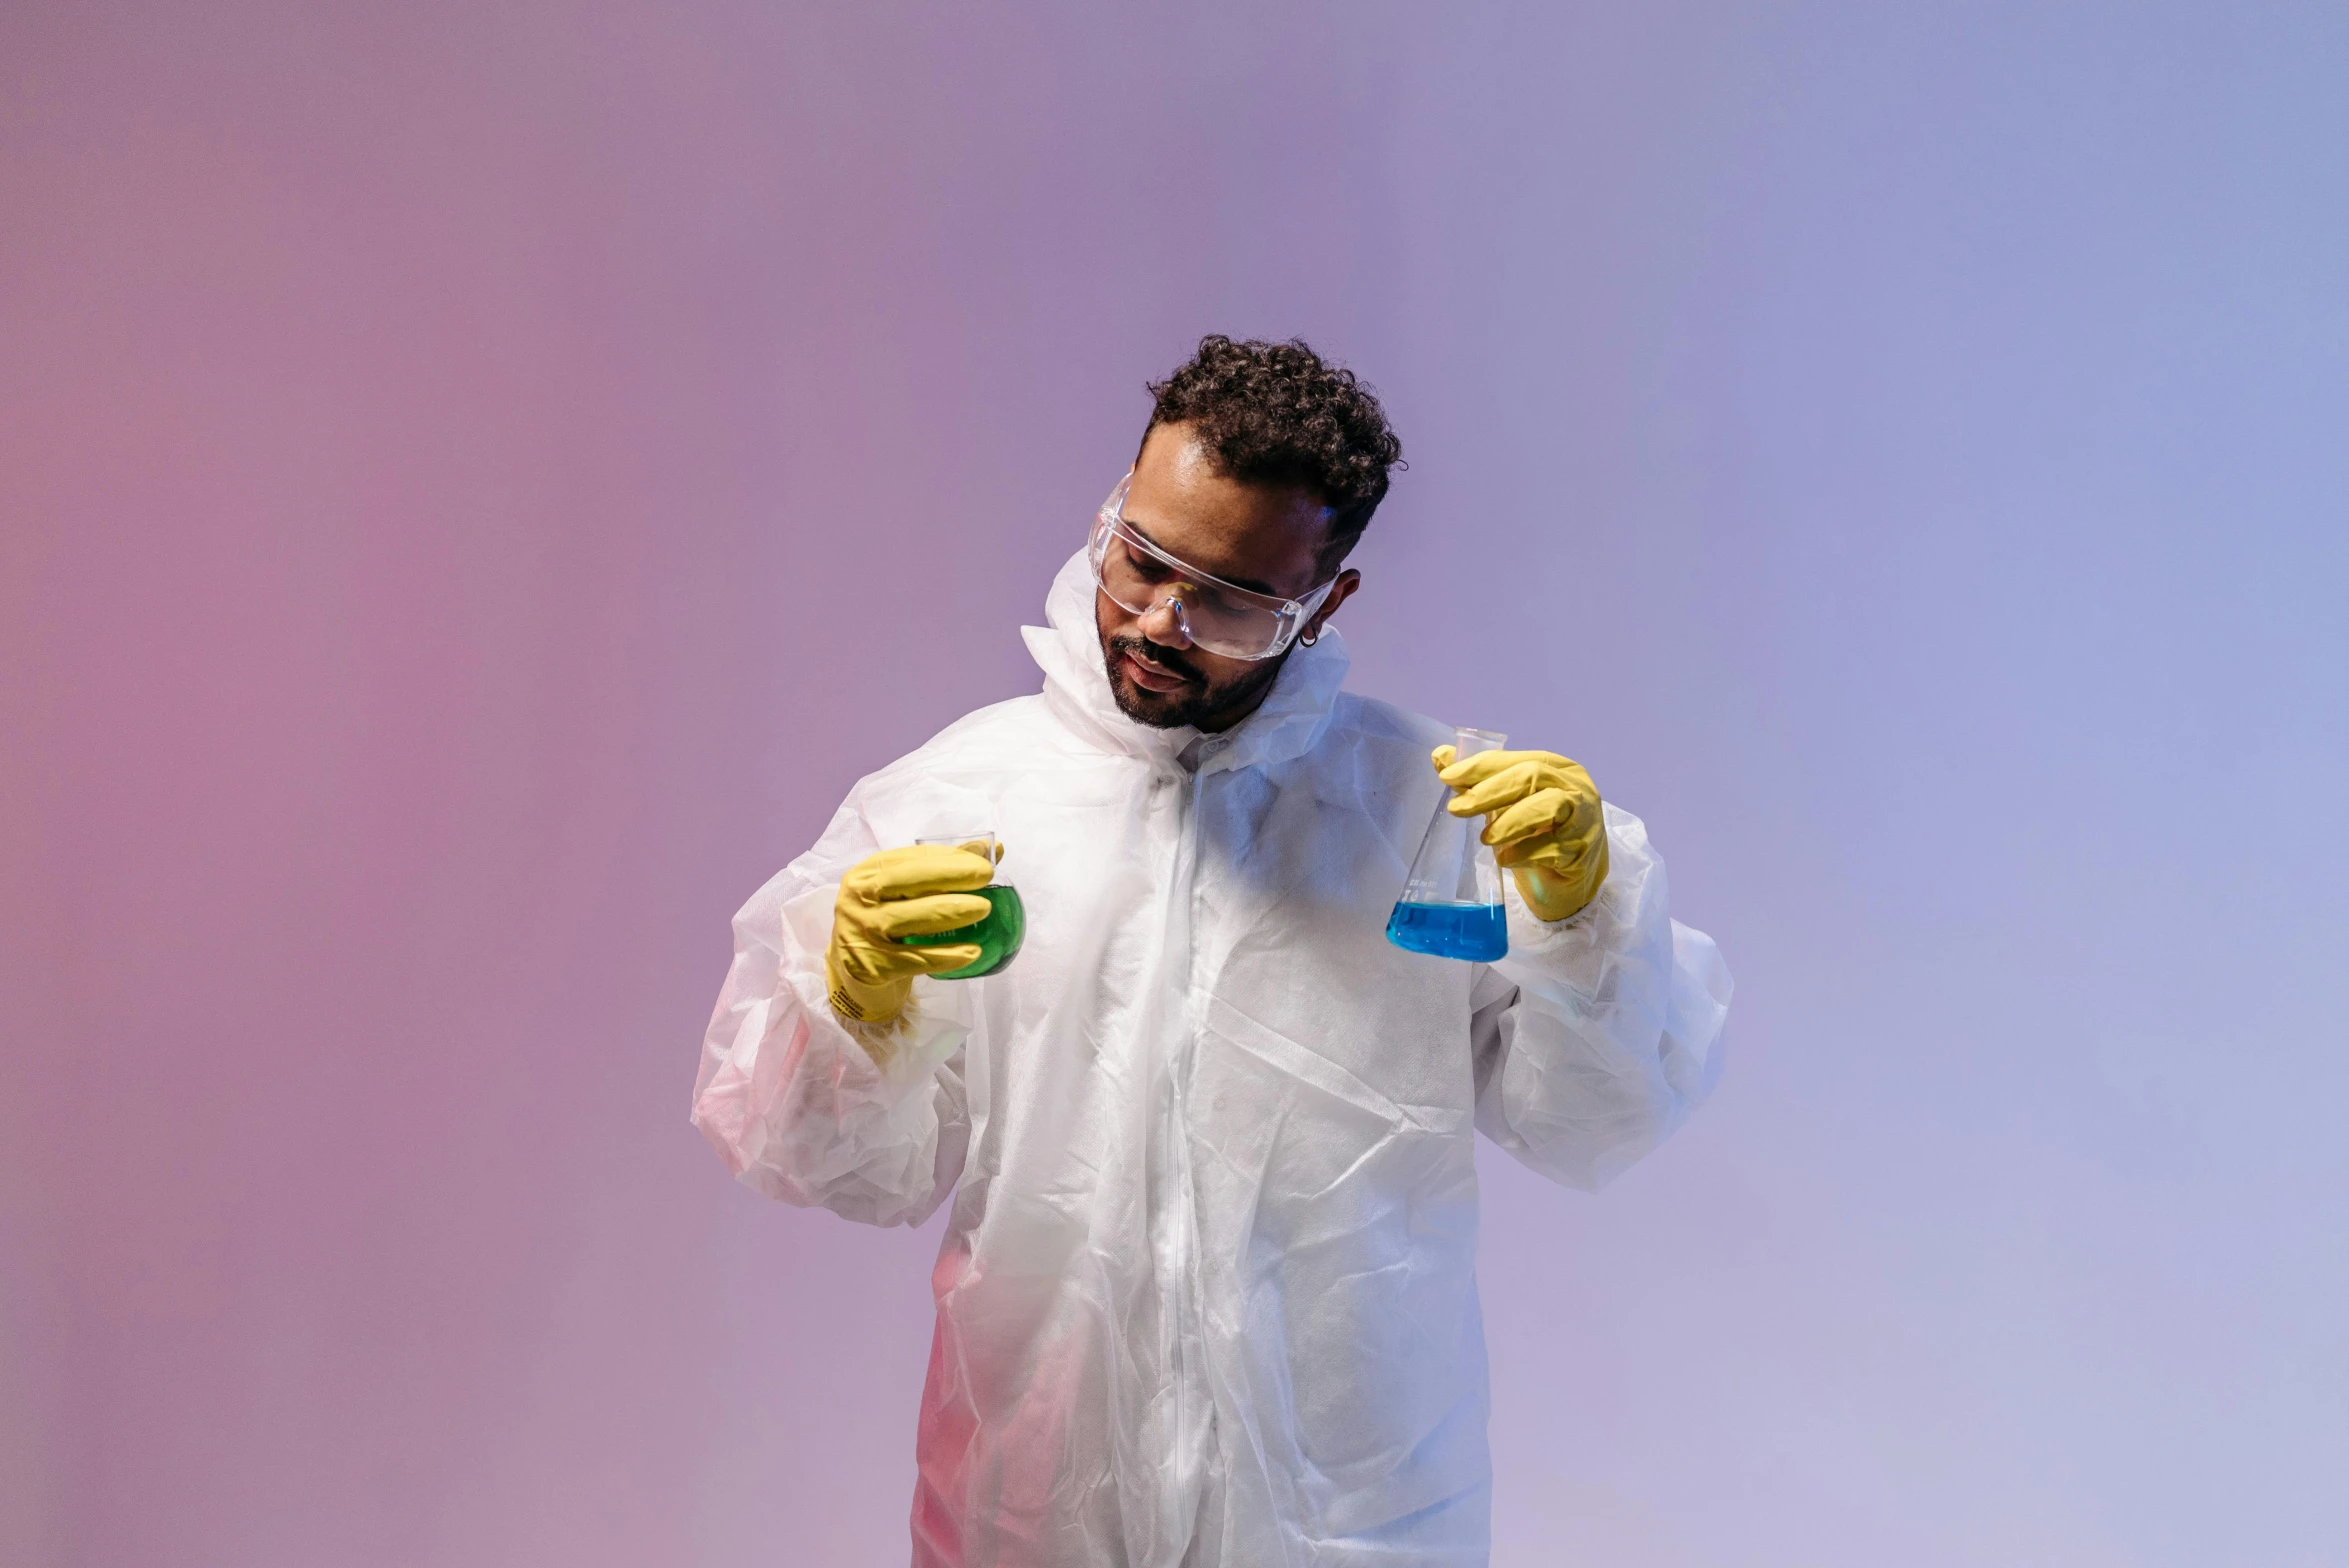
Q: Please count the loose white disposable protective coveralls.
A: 1